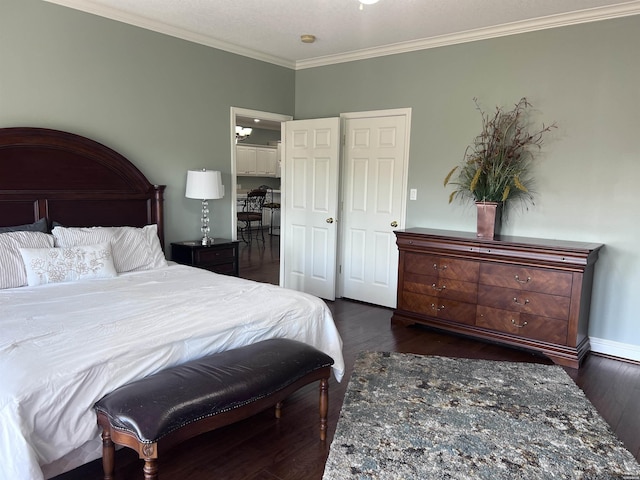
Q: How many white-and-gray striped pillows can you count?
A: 2